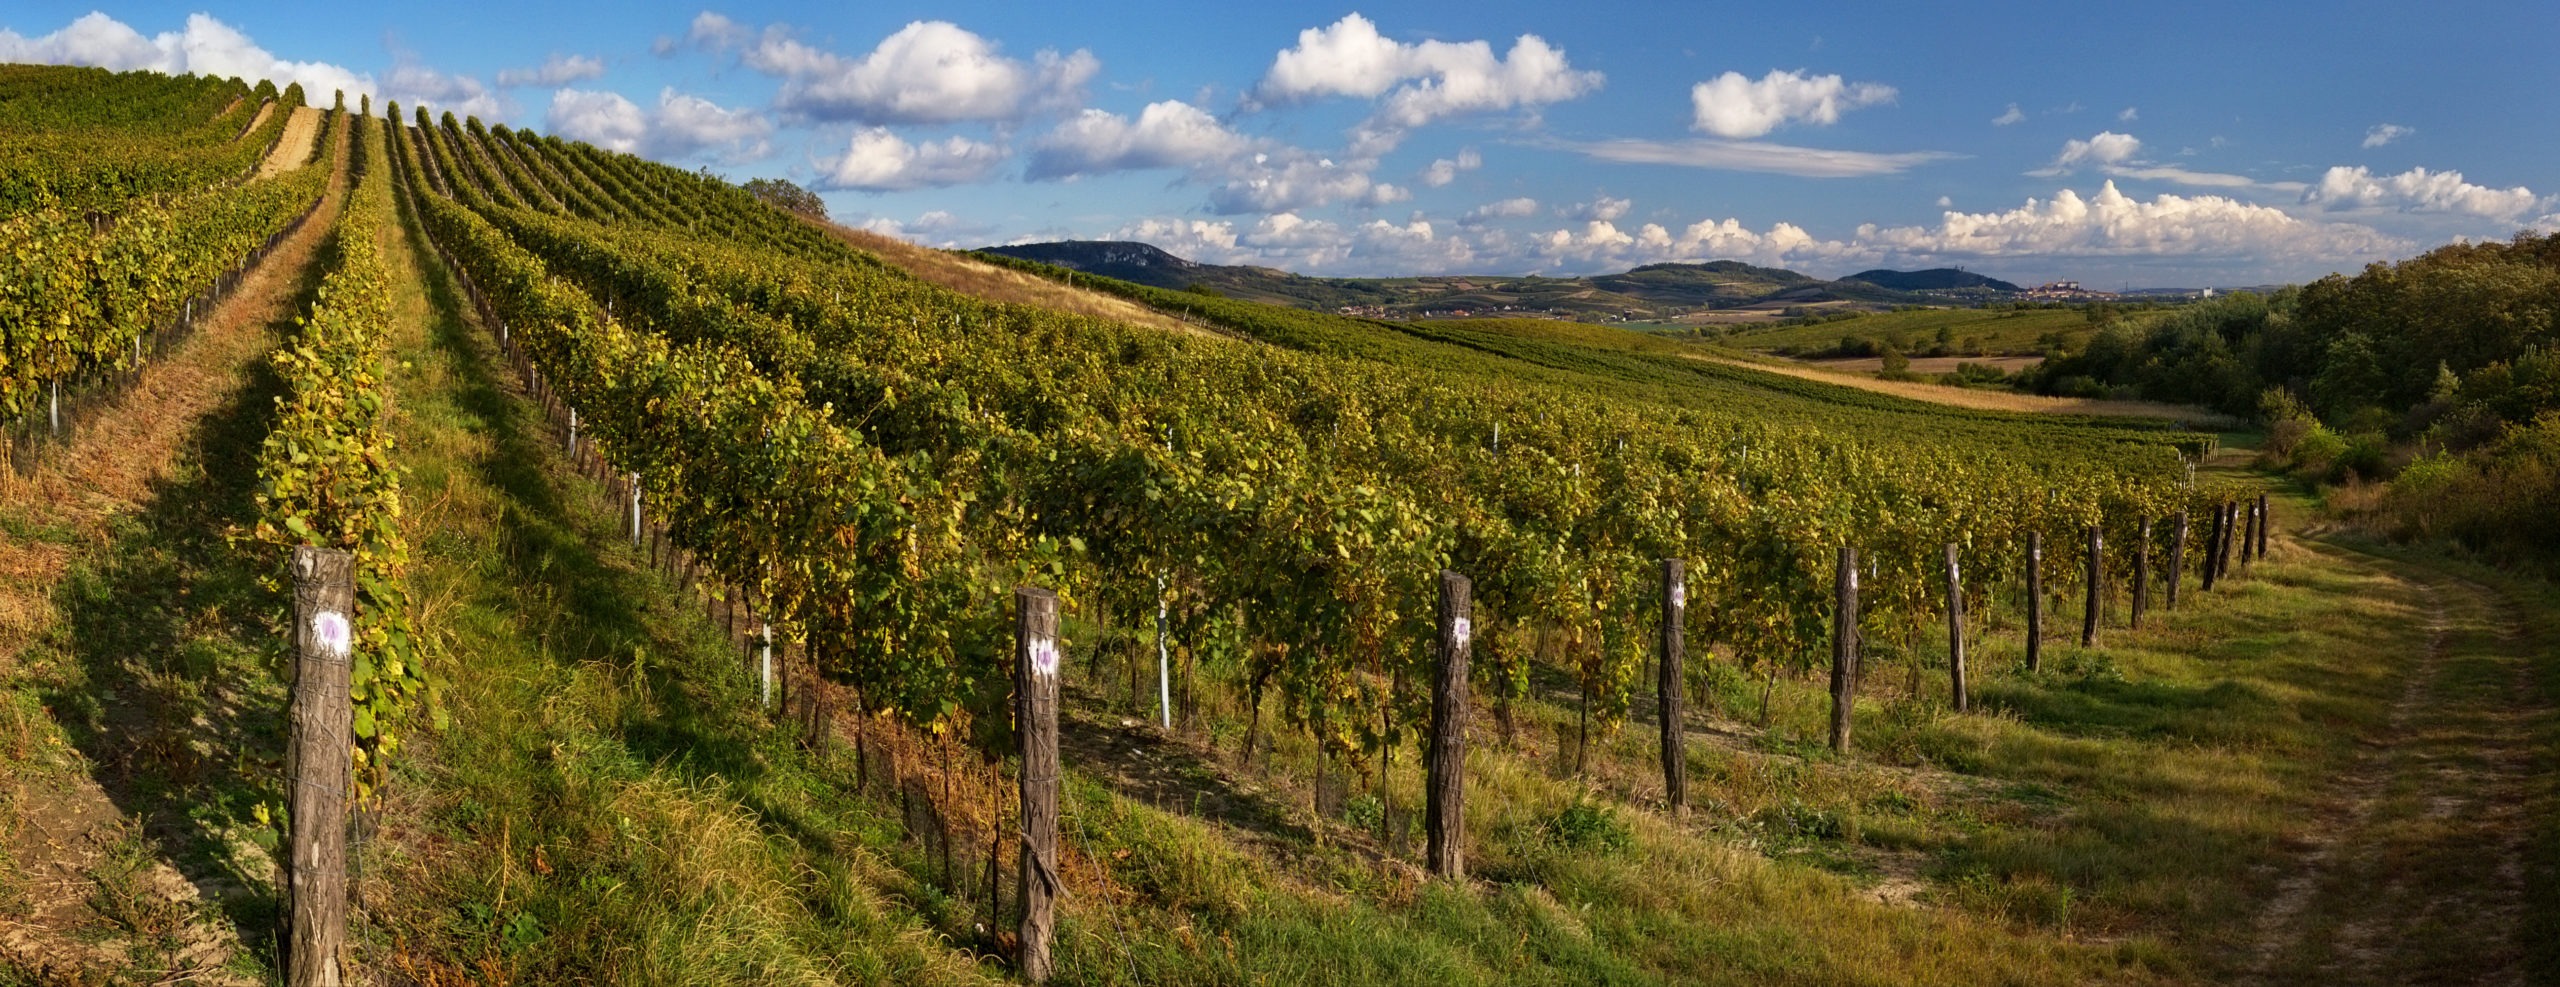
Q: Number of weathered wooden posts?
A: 14